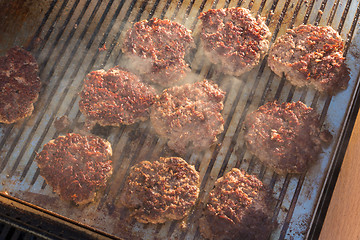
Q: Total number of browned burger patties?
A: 10